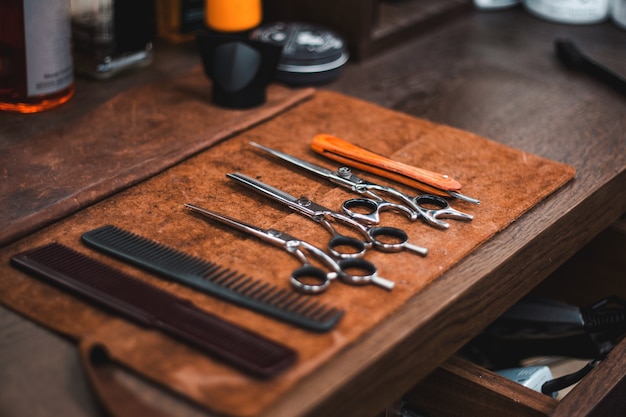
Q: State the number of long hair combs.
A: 2